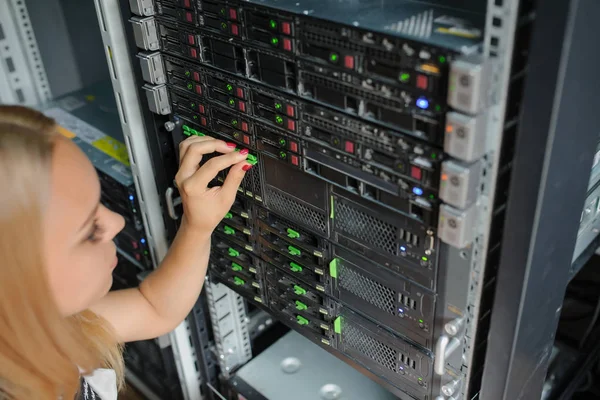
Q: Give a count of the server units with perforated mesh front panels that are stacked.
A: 3